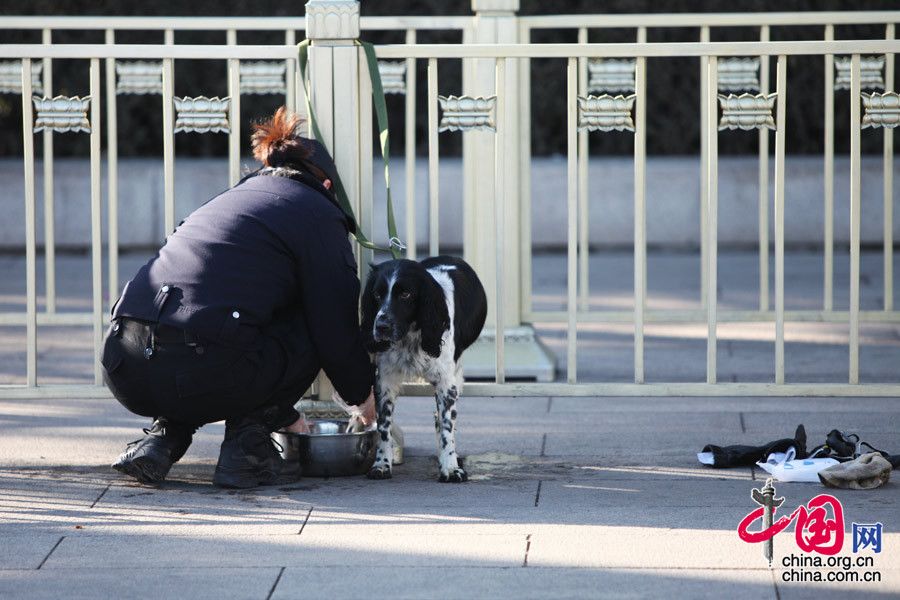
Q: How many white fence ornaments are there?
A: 13